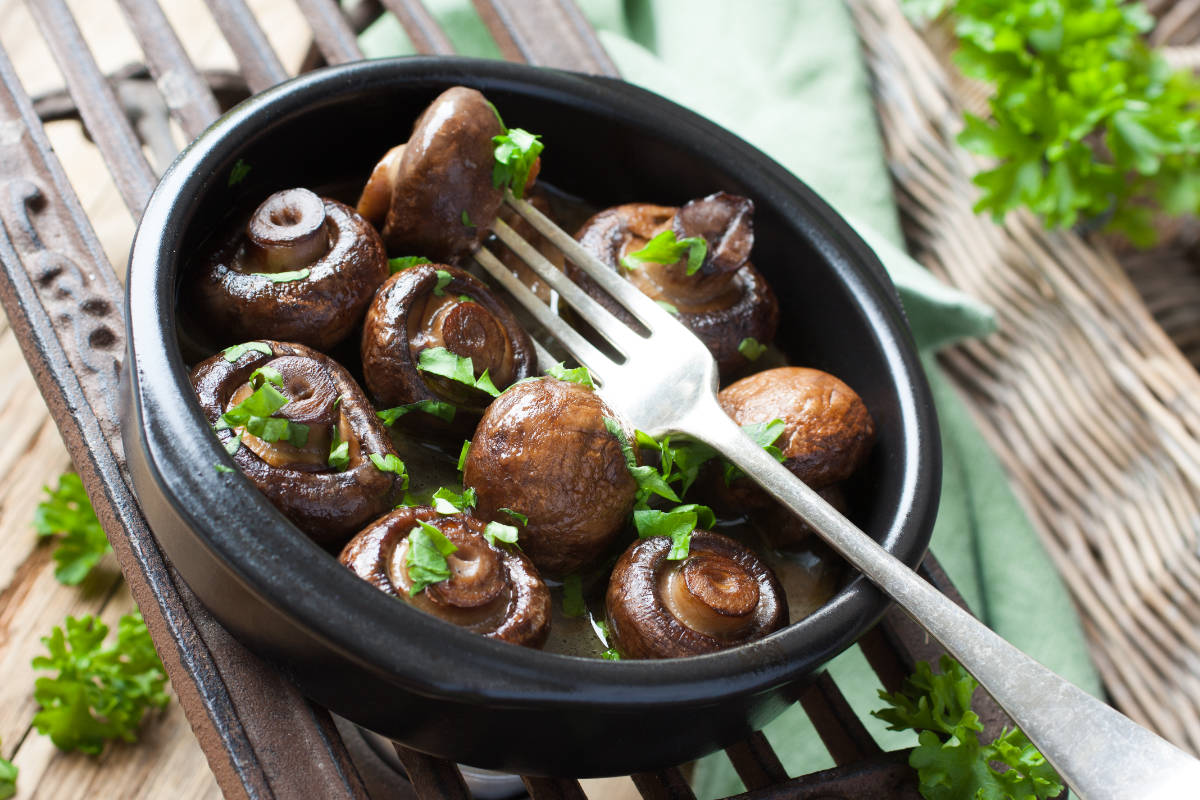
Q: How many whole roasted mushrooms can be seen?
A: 9